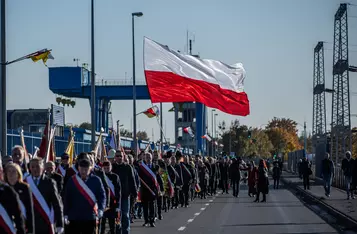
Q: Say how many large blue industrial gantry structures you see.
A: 1